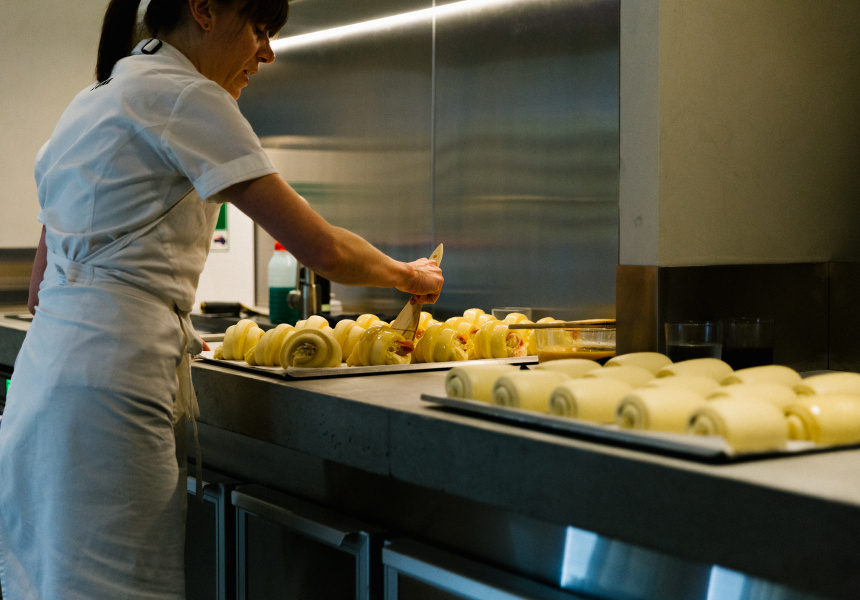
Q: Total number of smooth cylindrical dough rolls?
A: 14